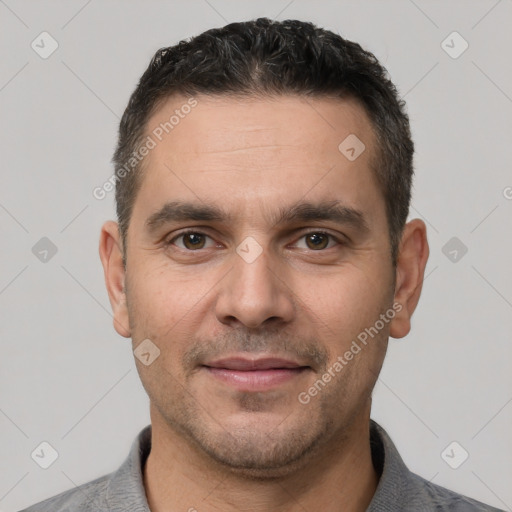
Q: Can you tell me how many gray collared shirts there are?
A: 1